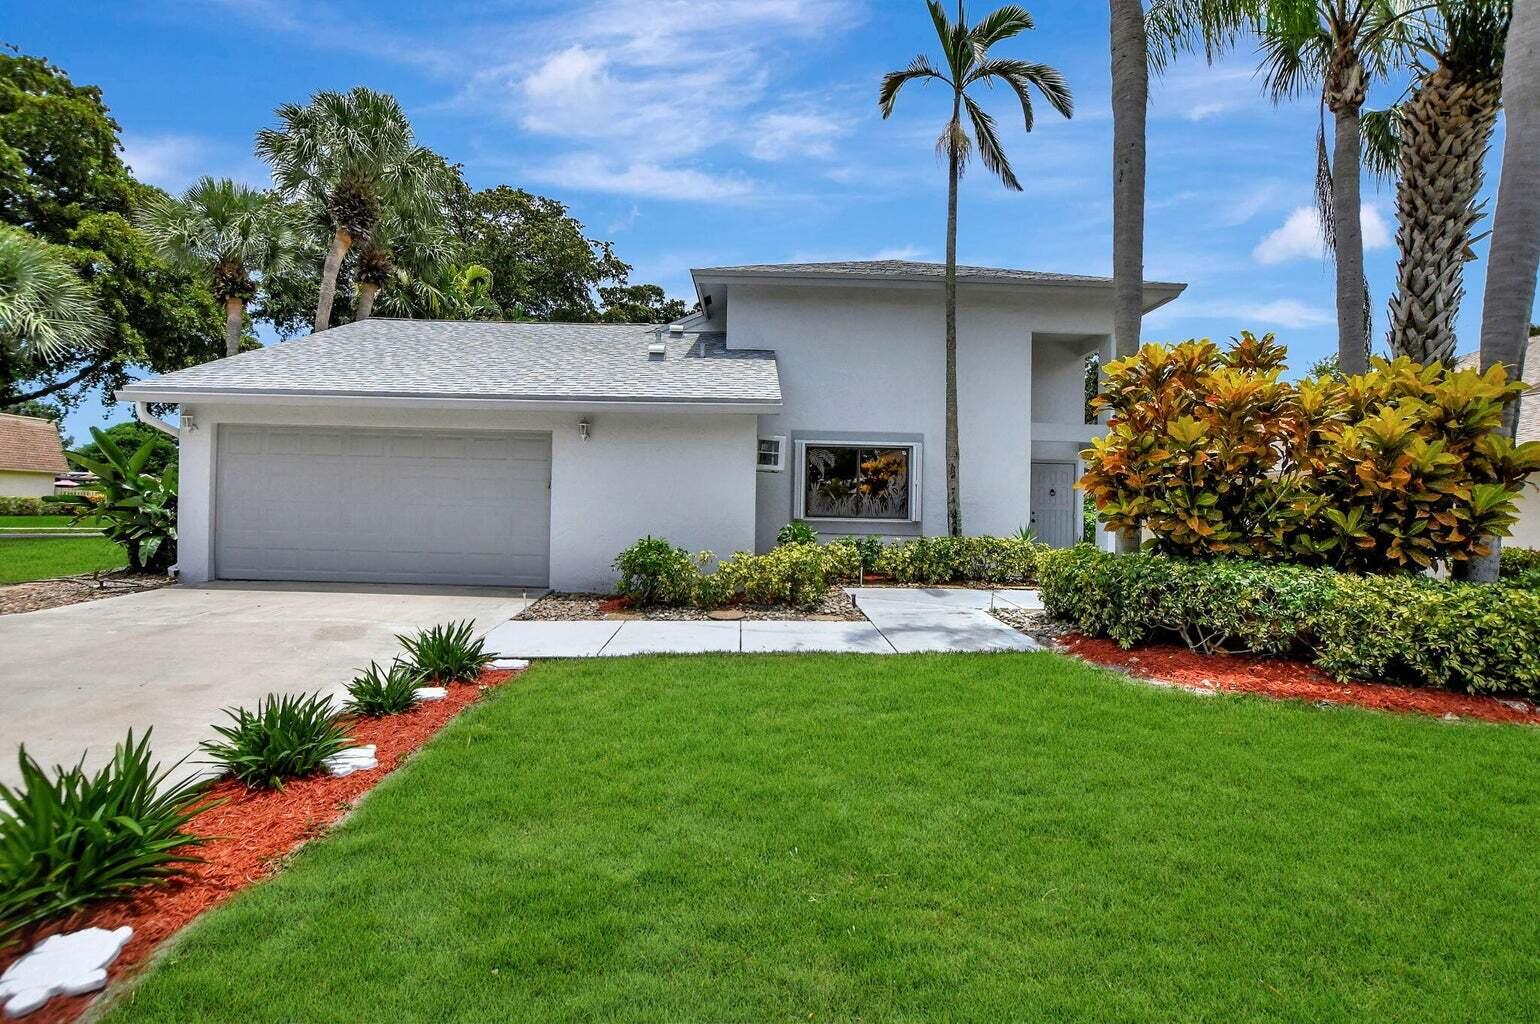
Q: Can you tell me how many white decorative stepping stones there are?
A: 4